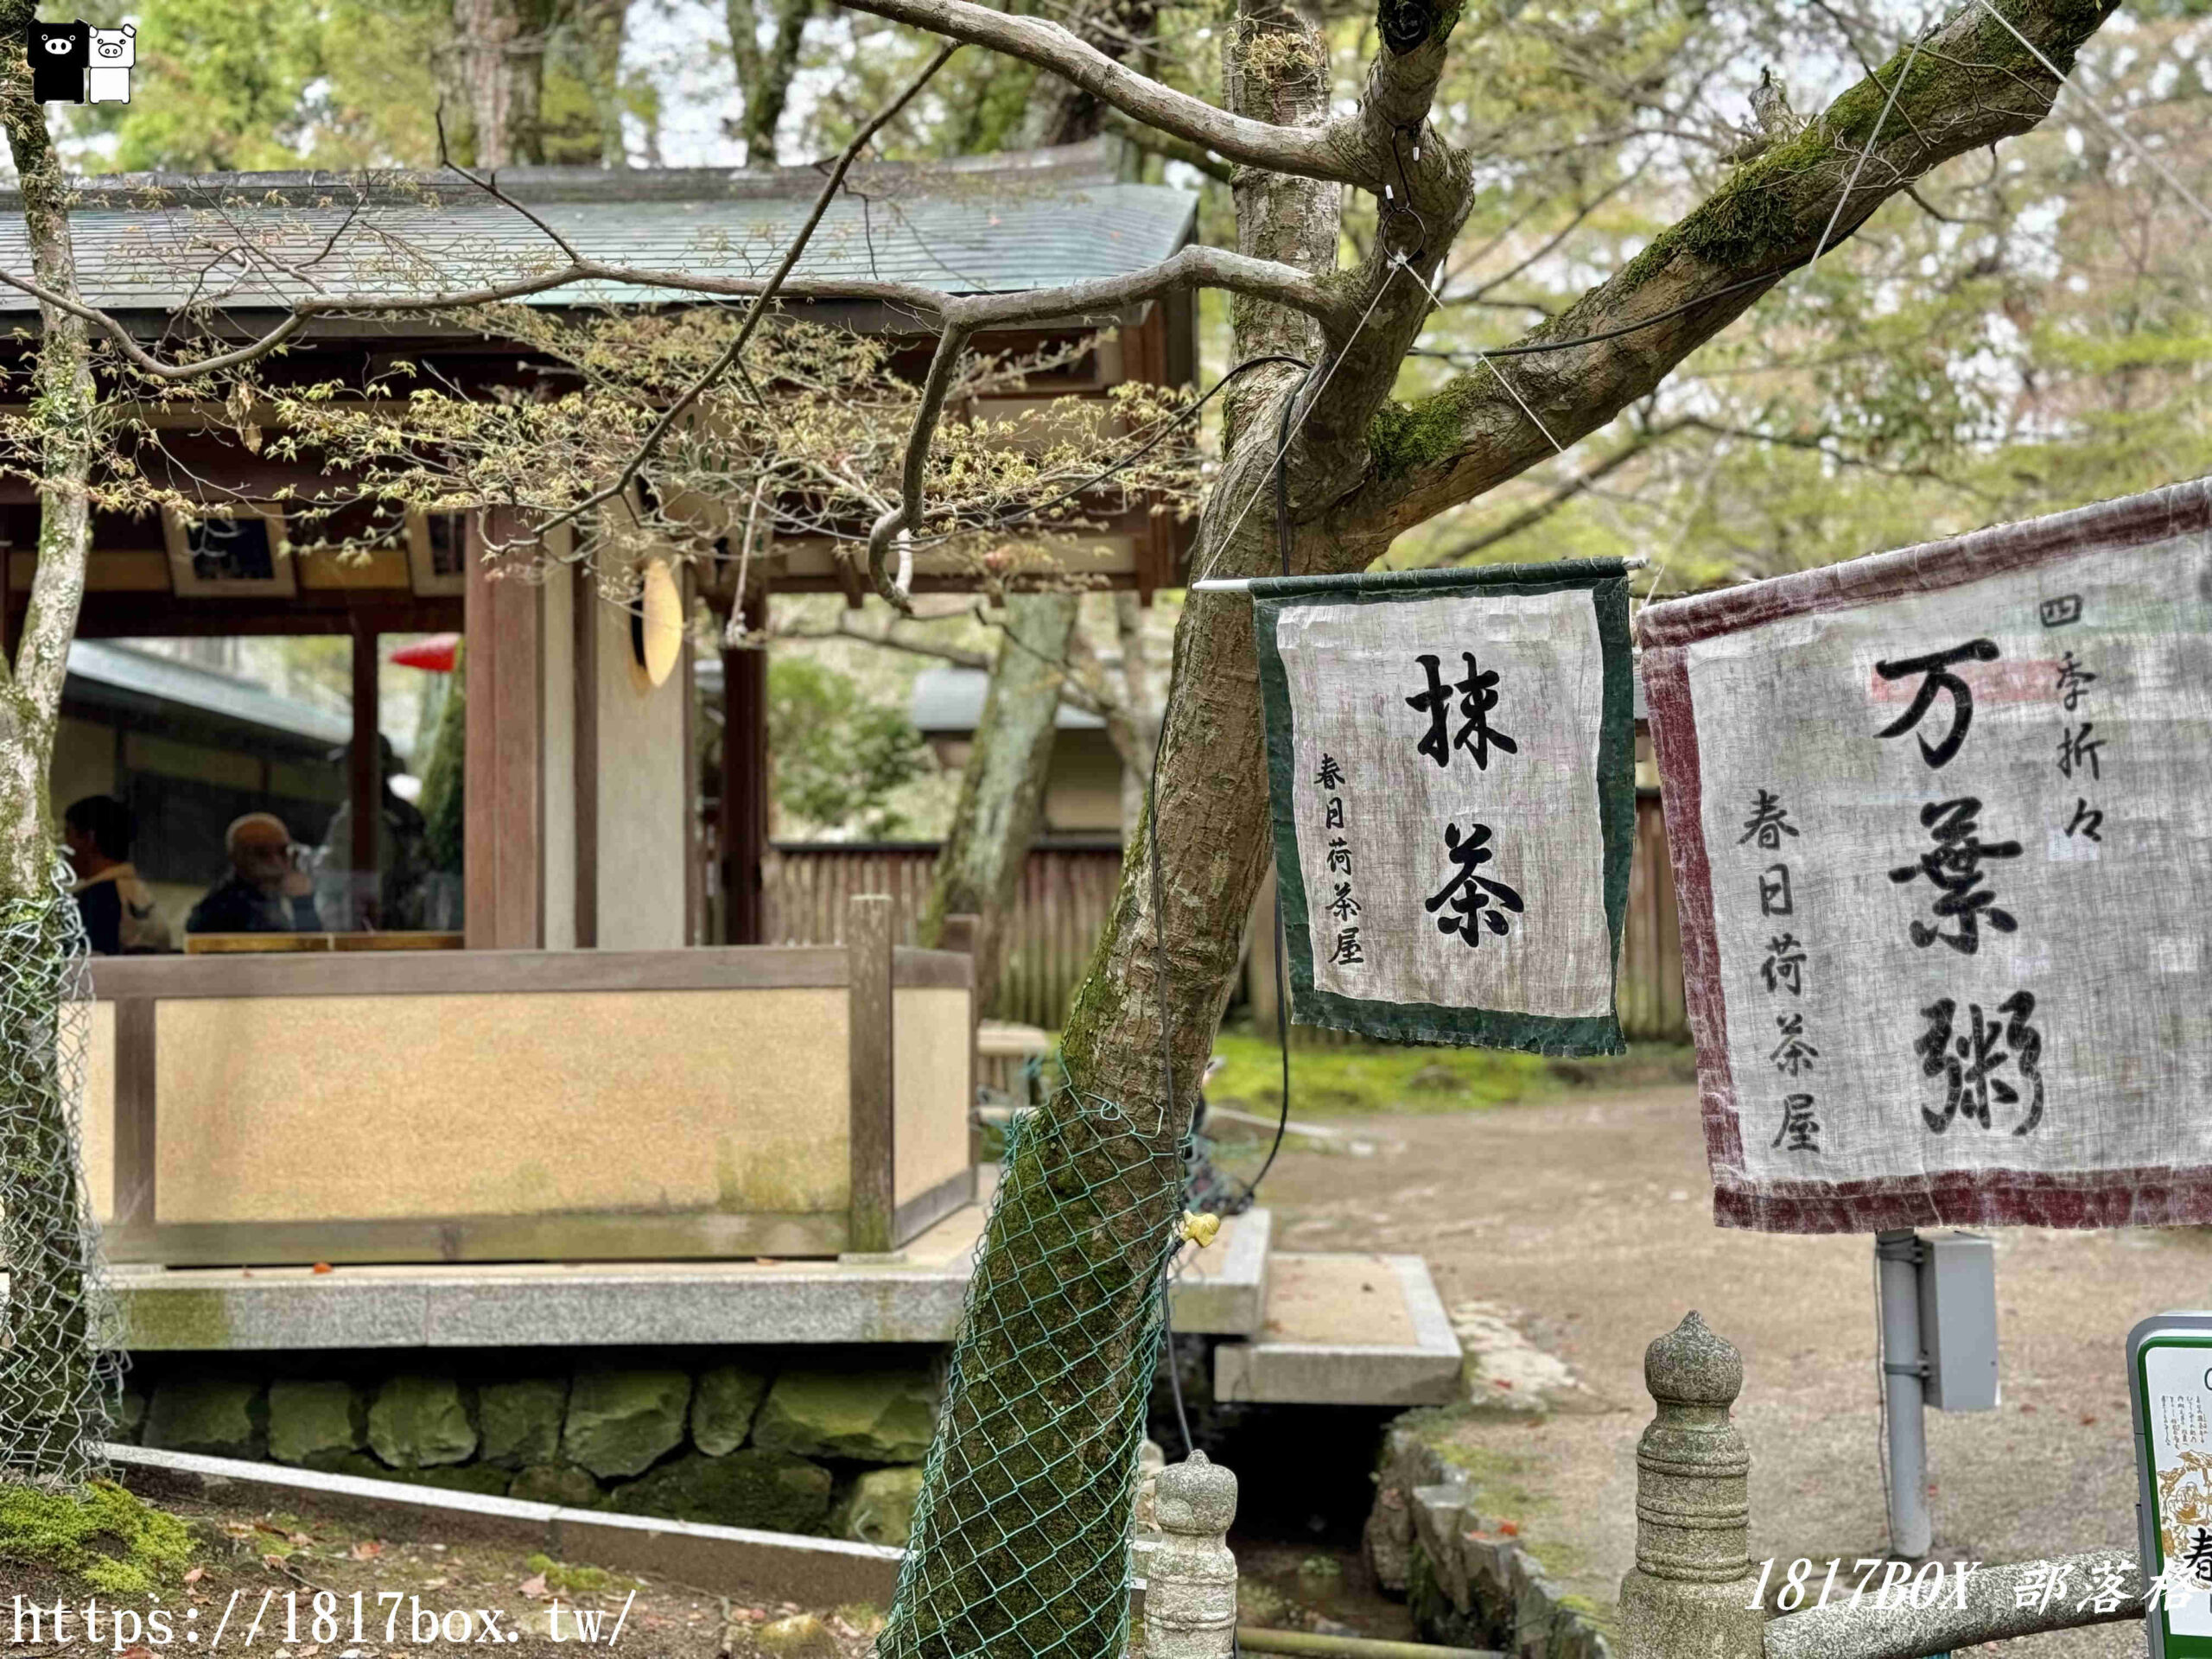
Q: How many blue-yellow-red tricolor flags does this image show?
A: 0